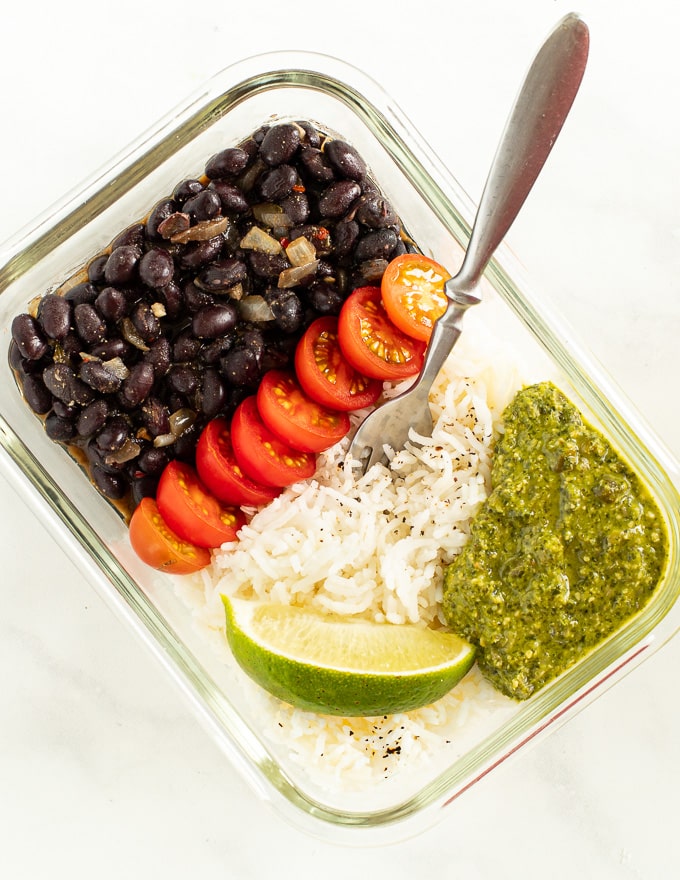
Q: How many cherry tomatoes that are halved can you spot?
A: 8